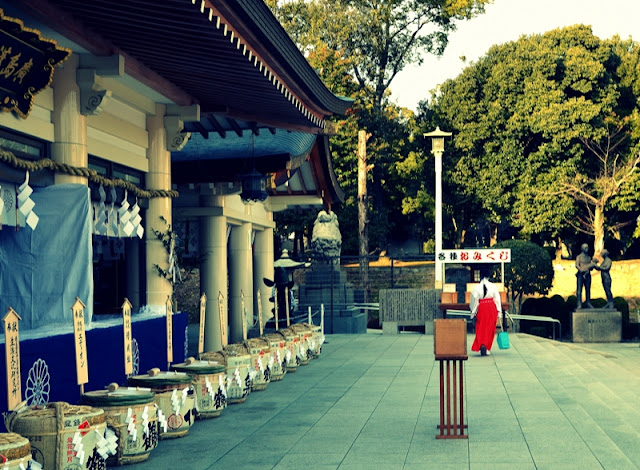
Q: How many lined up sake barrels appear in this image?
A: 11